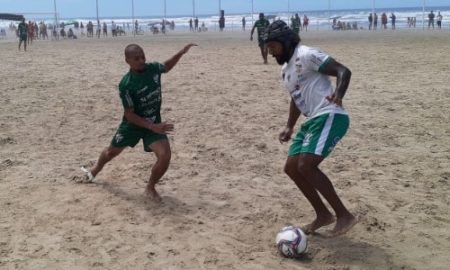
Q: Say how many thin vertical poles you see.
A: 11